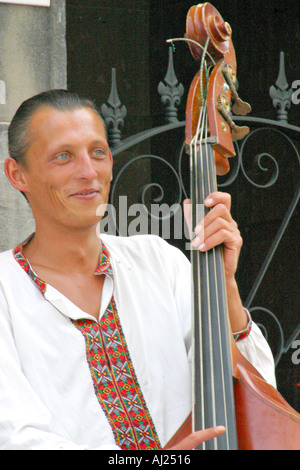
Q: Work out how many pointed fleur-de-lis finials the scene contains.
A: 3